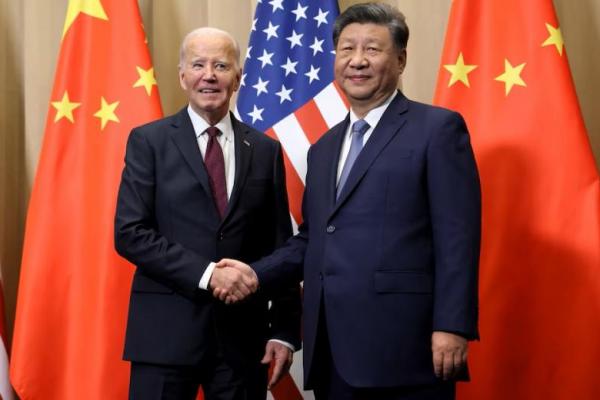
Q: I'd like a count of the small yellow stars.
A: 6